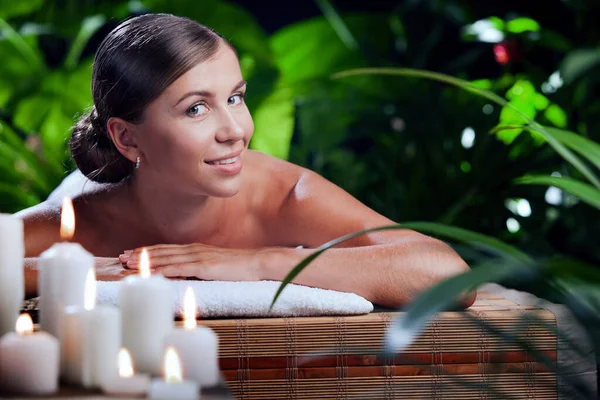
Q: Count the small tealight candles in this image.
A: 2